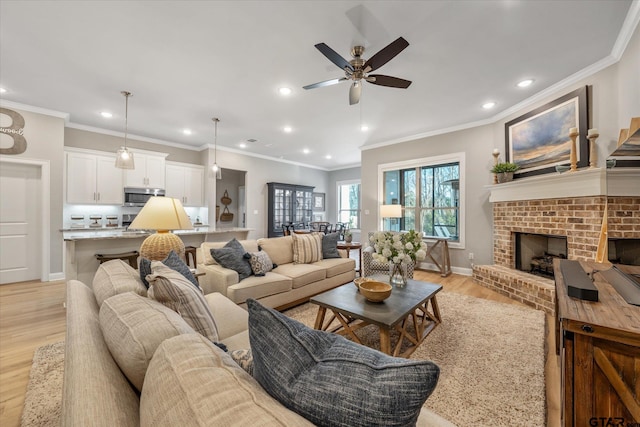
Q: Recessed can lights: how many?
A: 11